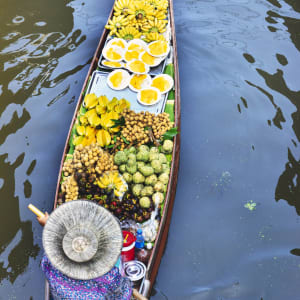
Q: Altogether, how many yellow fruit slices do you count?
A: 12